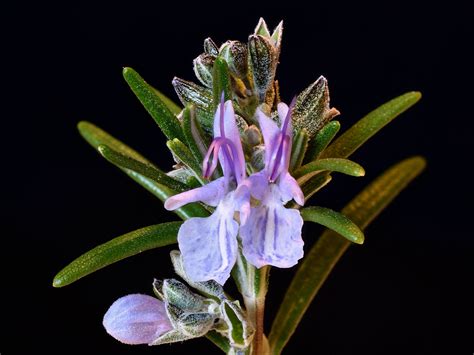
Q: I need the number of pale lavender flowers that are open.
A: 2